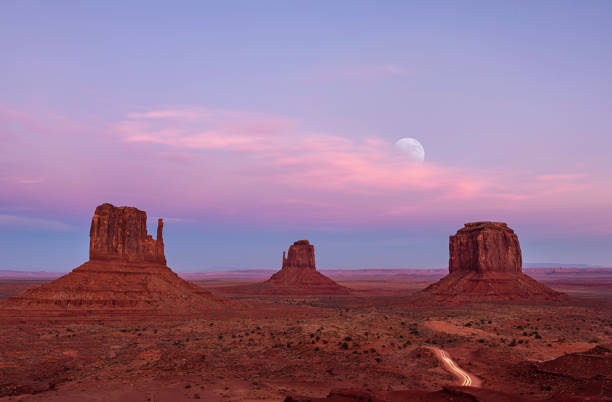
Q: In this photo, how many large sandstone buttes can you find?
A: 3